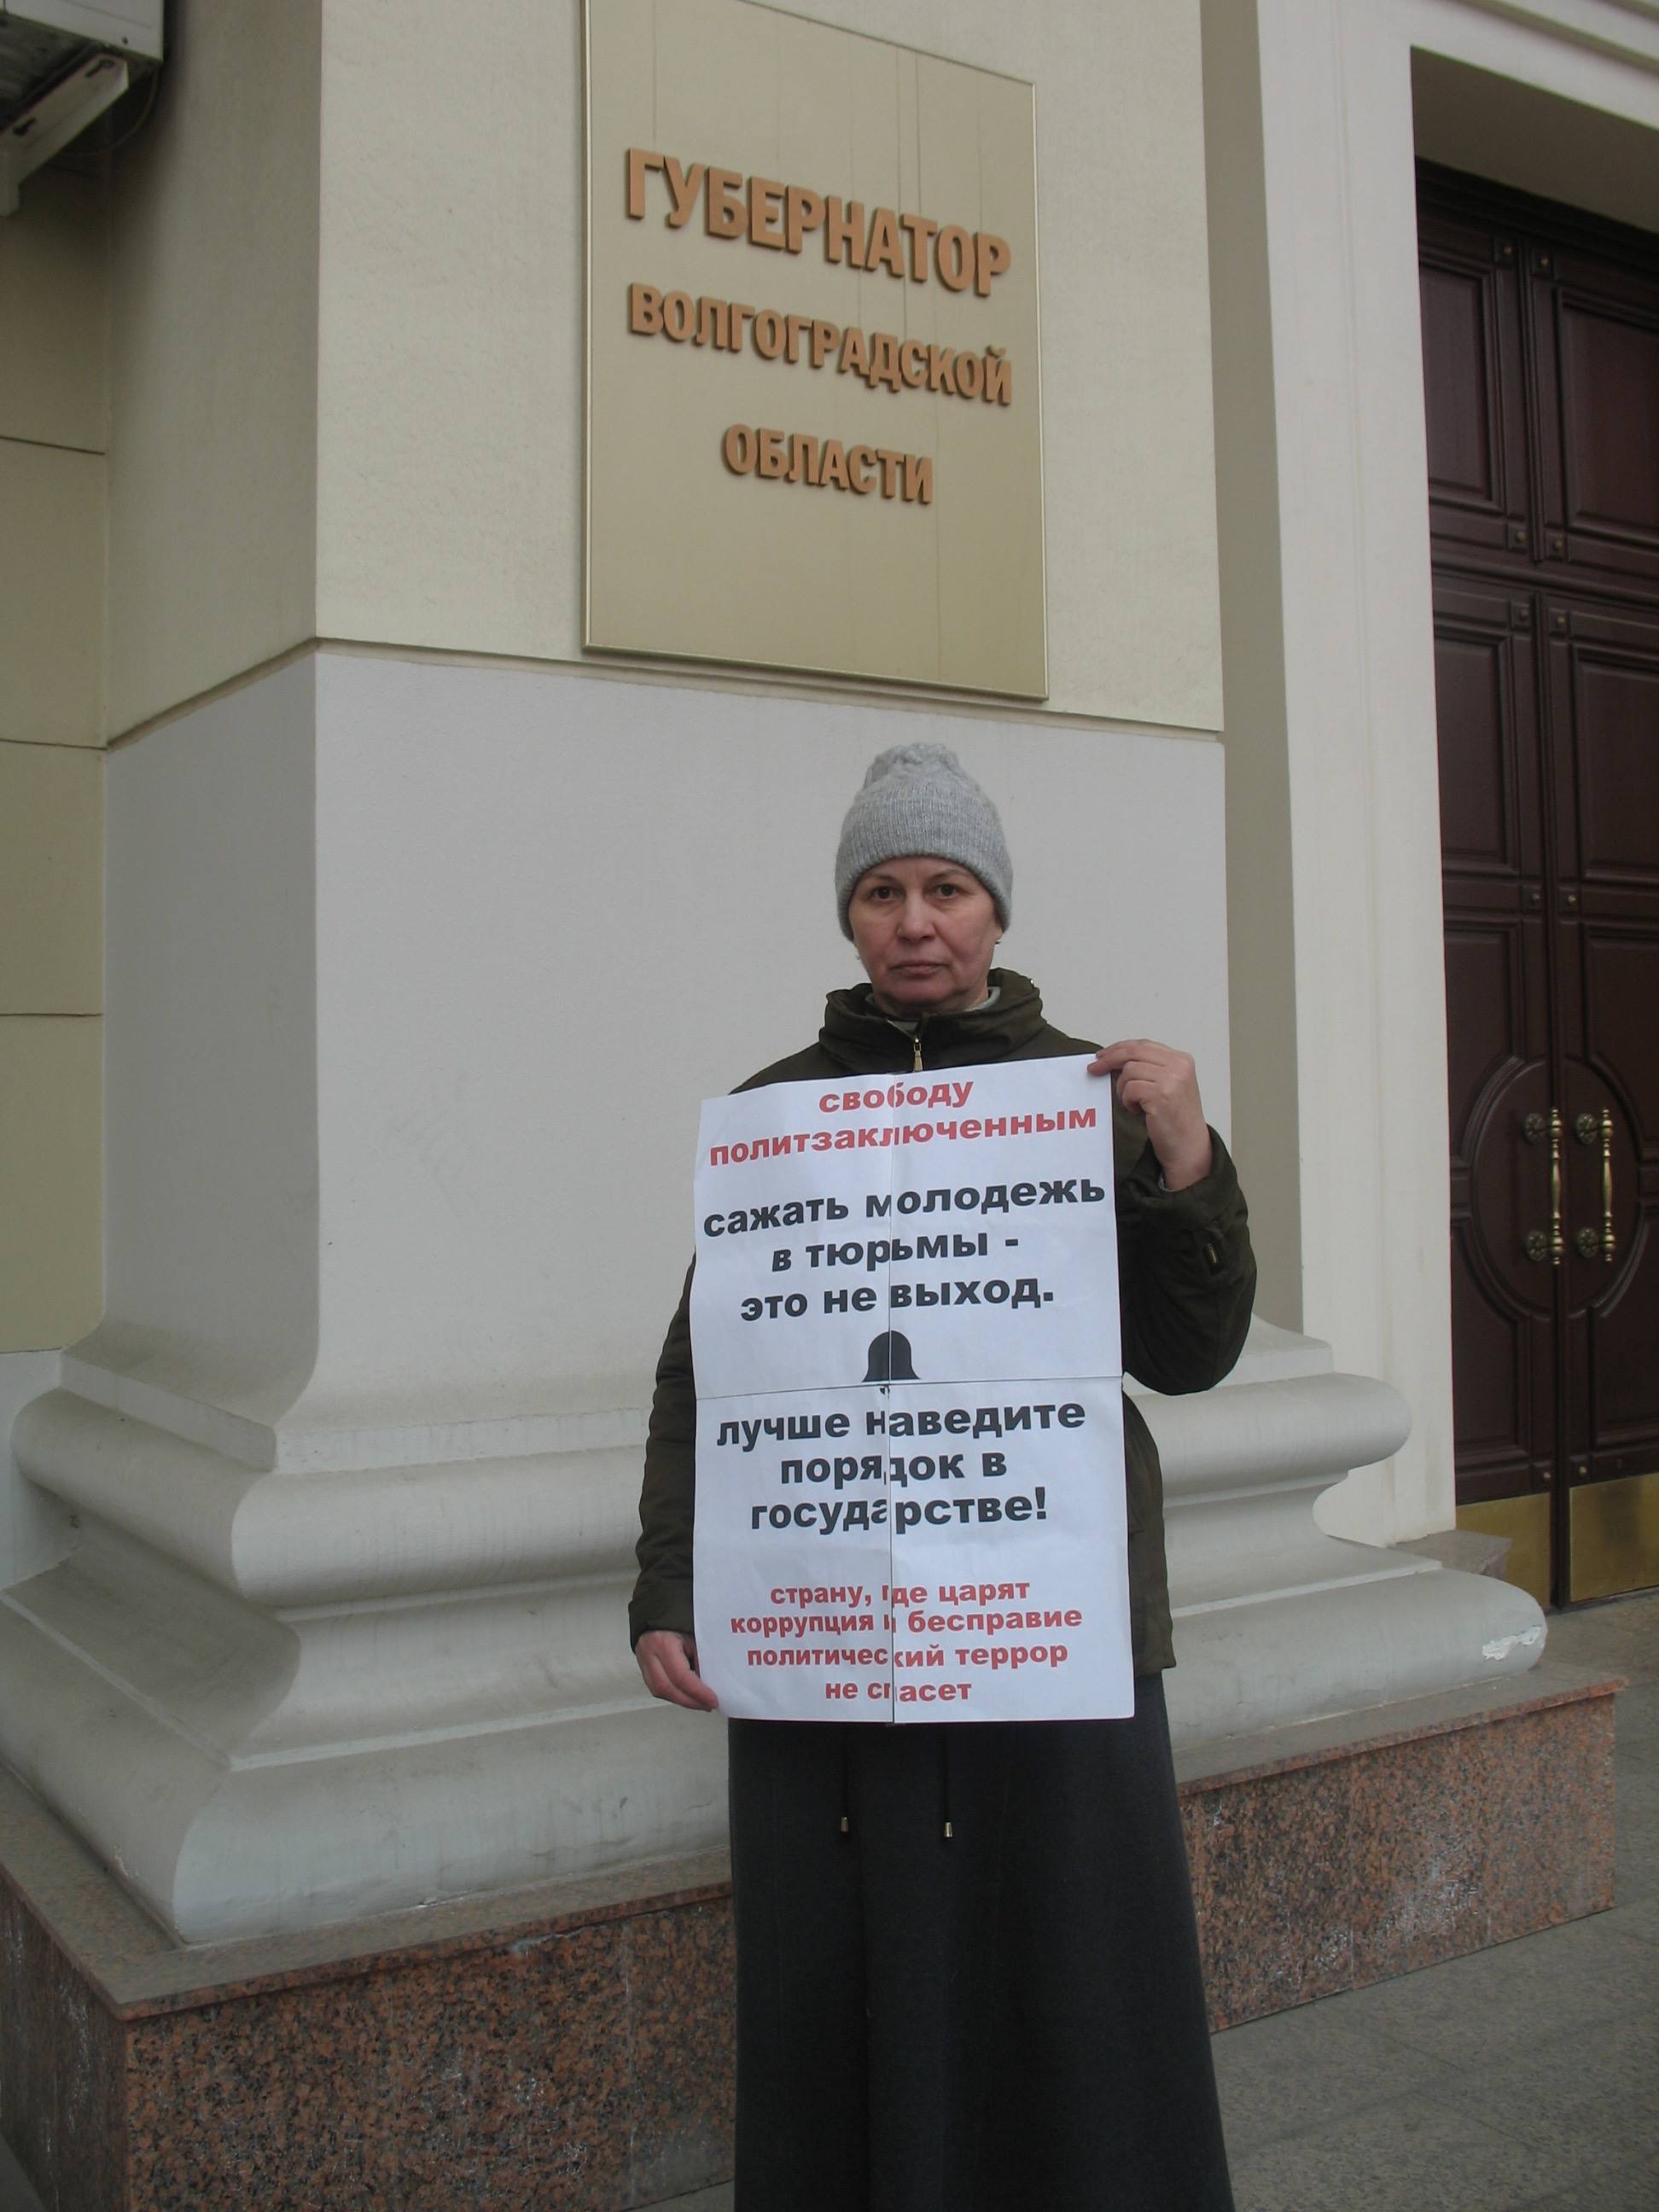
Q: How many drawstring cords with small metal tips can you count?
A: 2